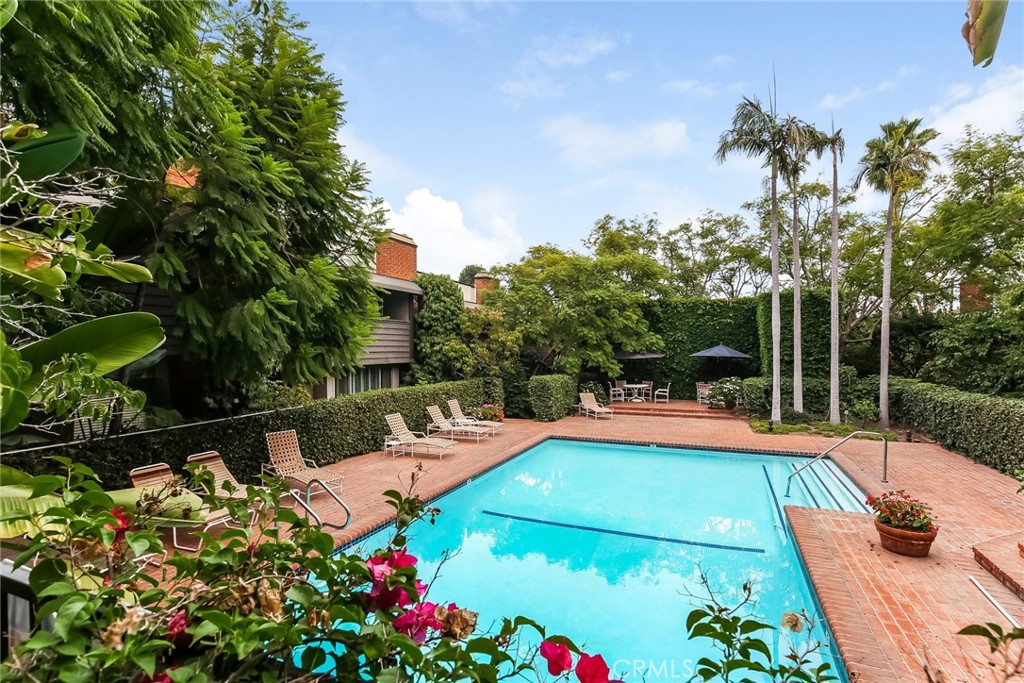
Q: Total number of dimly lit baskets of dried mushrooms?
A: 0